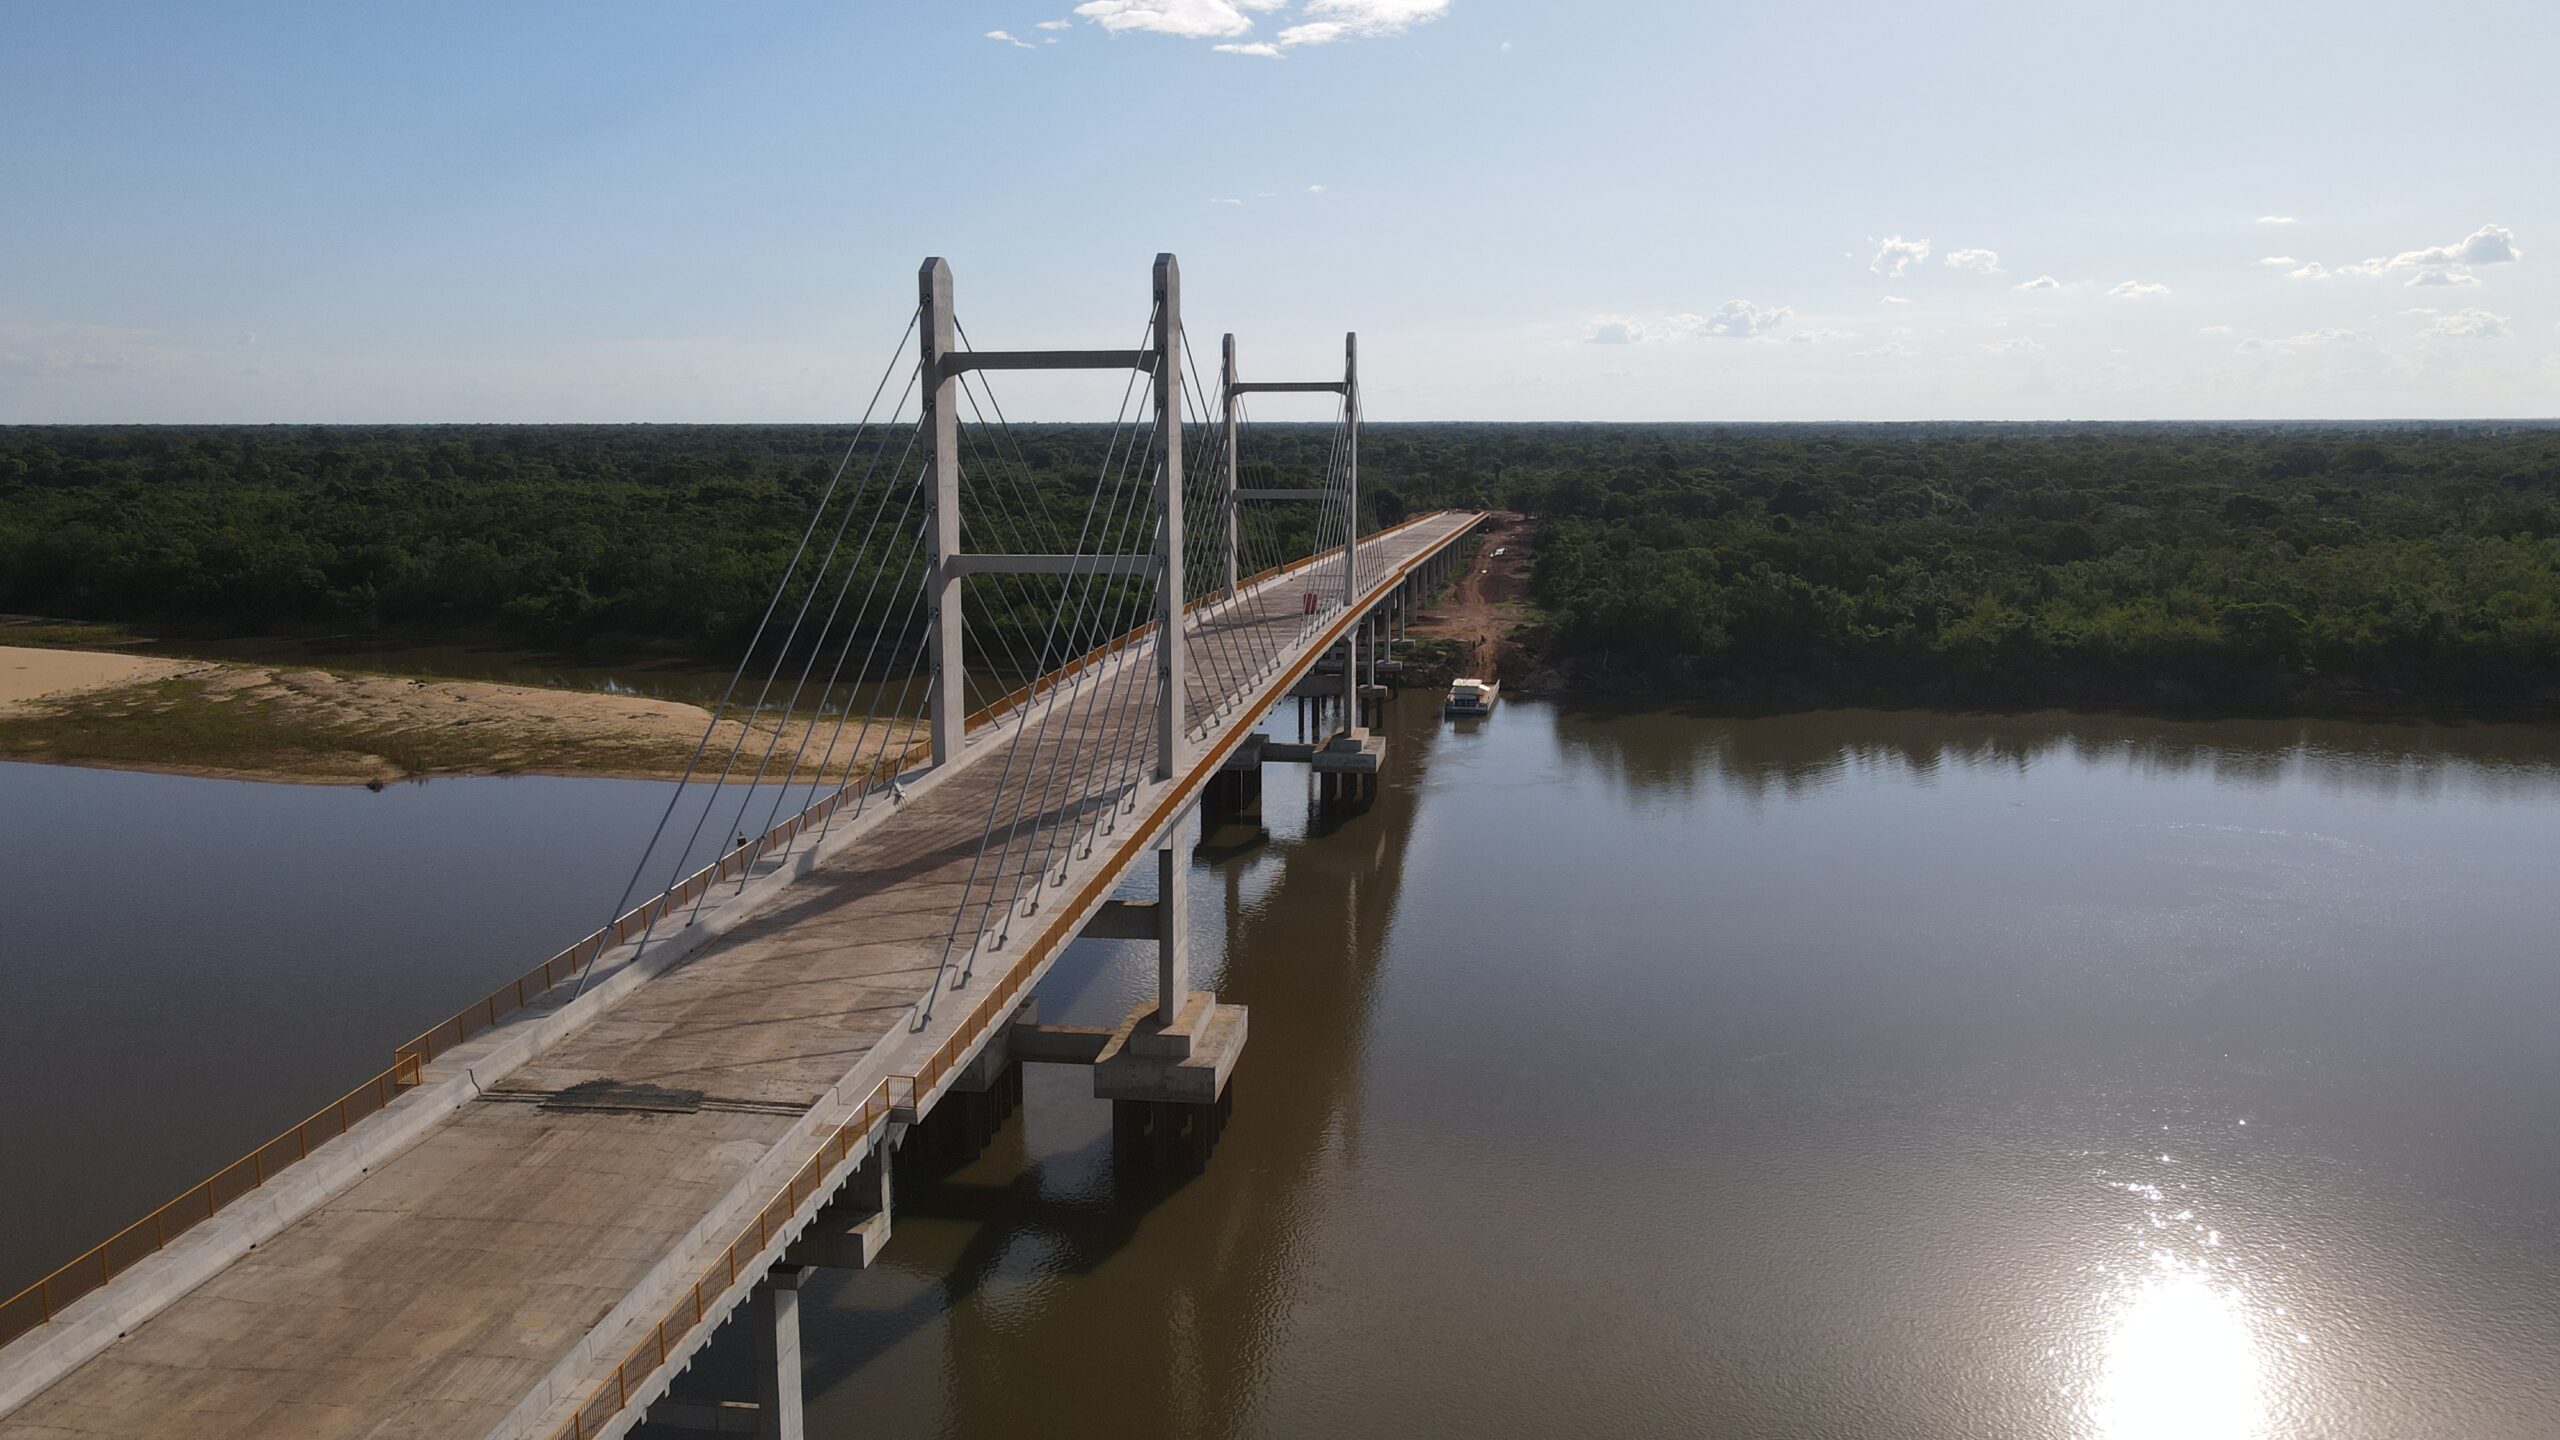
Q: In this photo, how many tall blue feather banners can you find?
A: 0